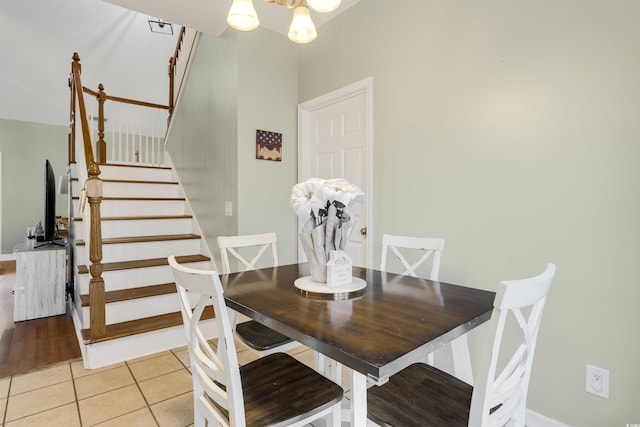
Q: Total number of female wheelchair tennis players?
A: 0